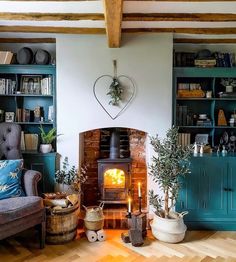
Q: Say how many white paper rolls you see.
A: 2